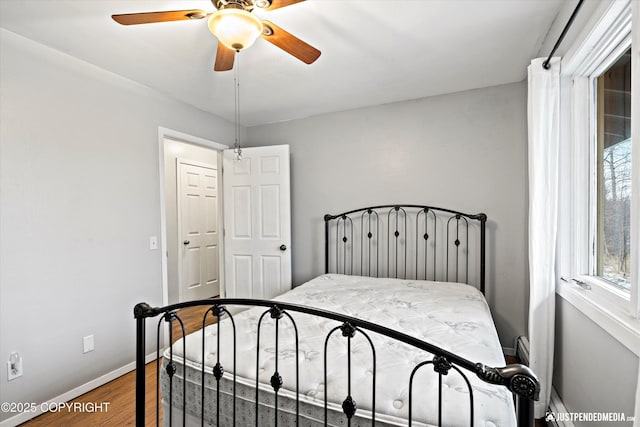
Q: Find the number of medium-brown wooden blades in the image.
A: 4